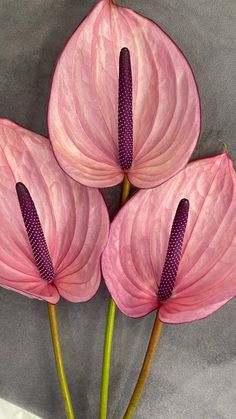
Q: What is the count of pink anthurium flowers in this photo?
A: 3